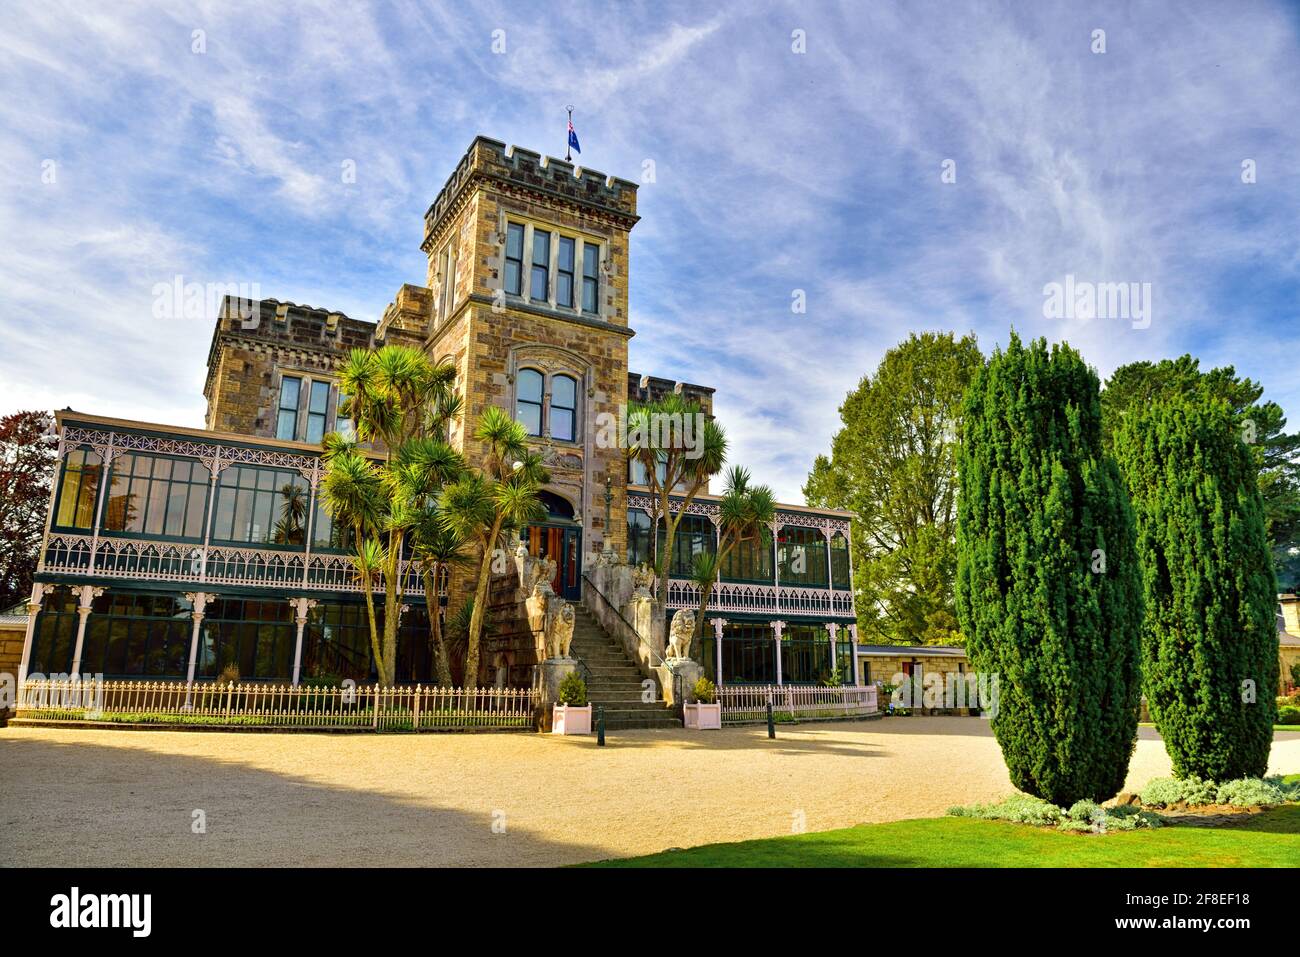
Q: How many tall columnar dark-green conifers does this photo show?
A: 2